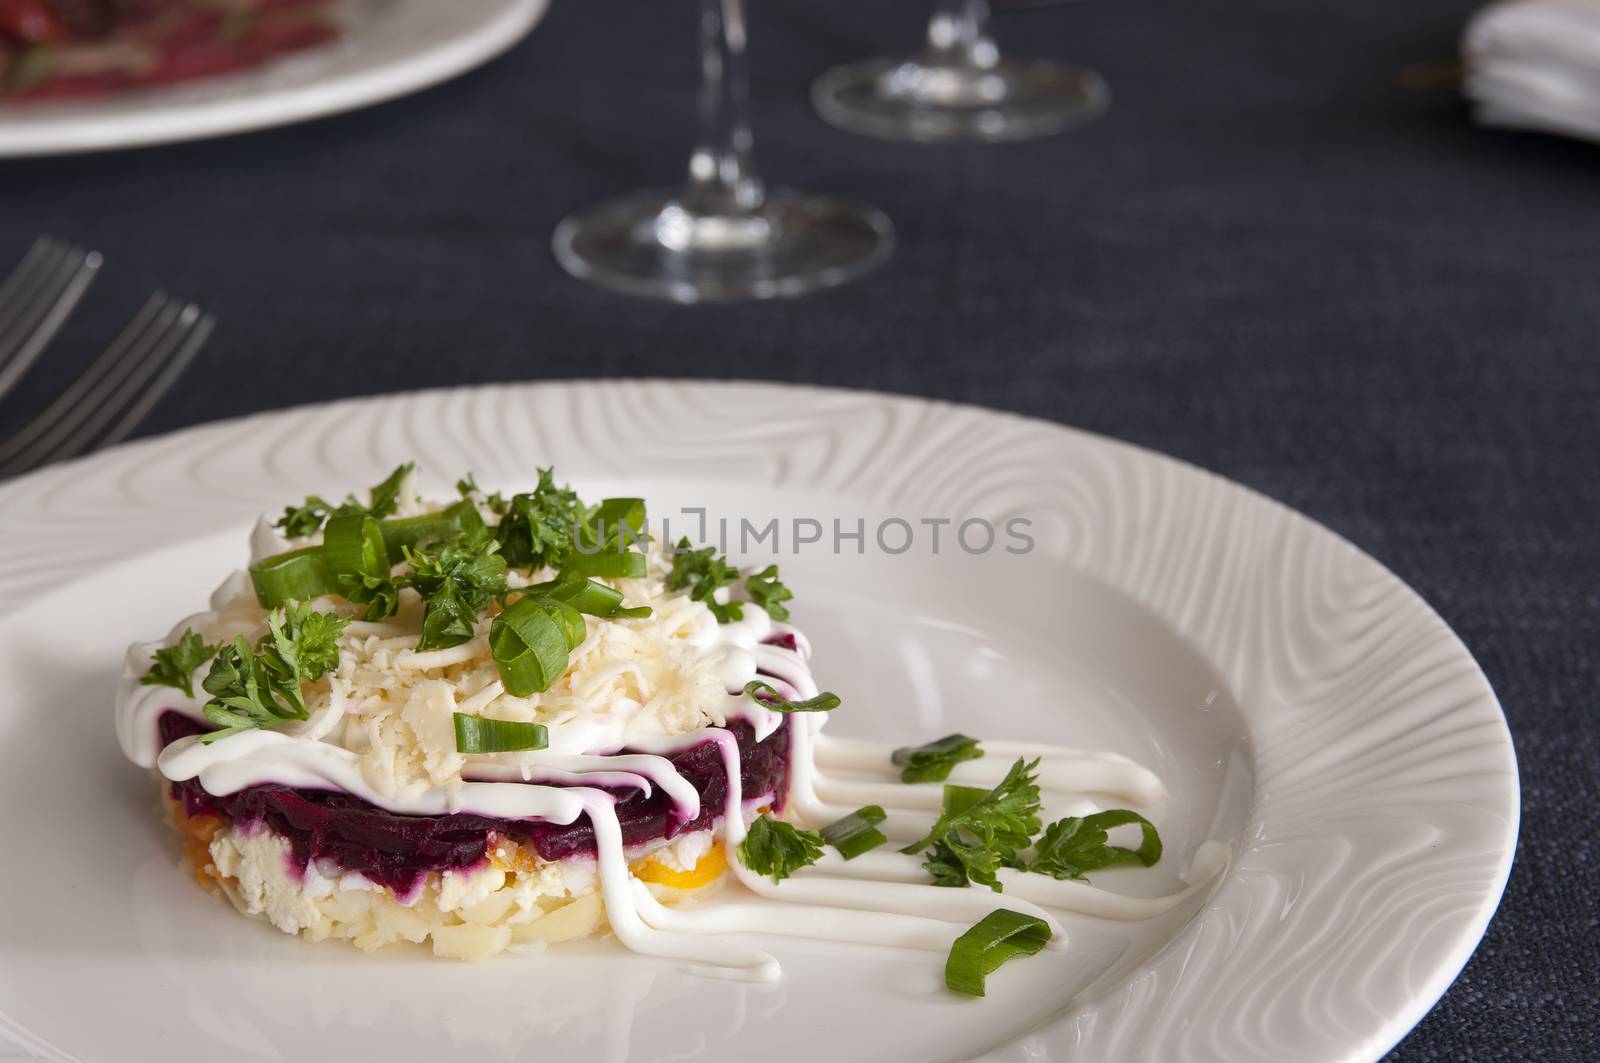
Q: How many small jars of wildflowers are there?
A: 0